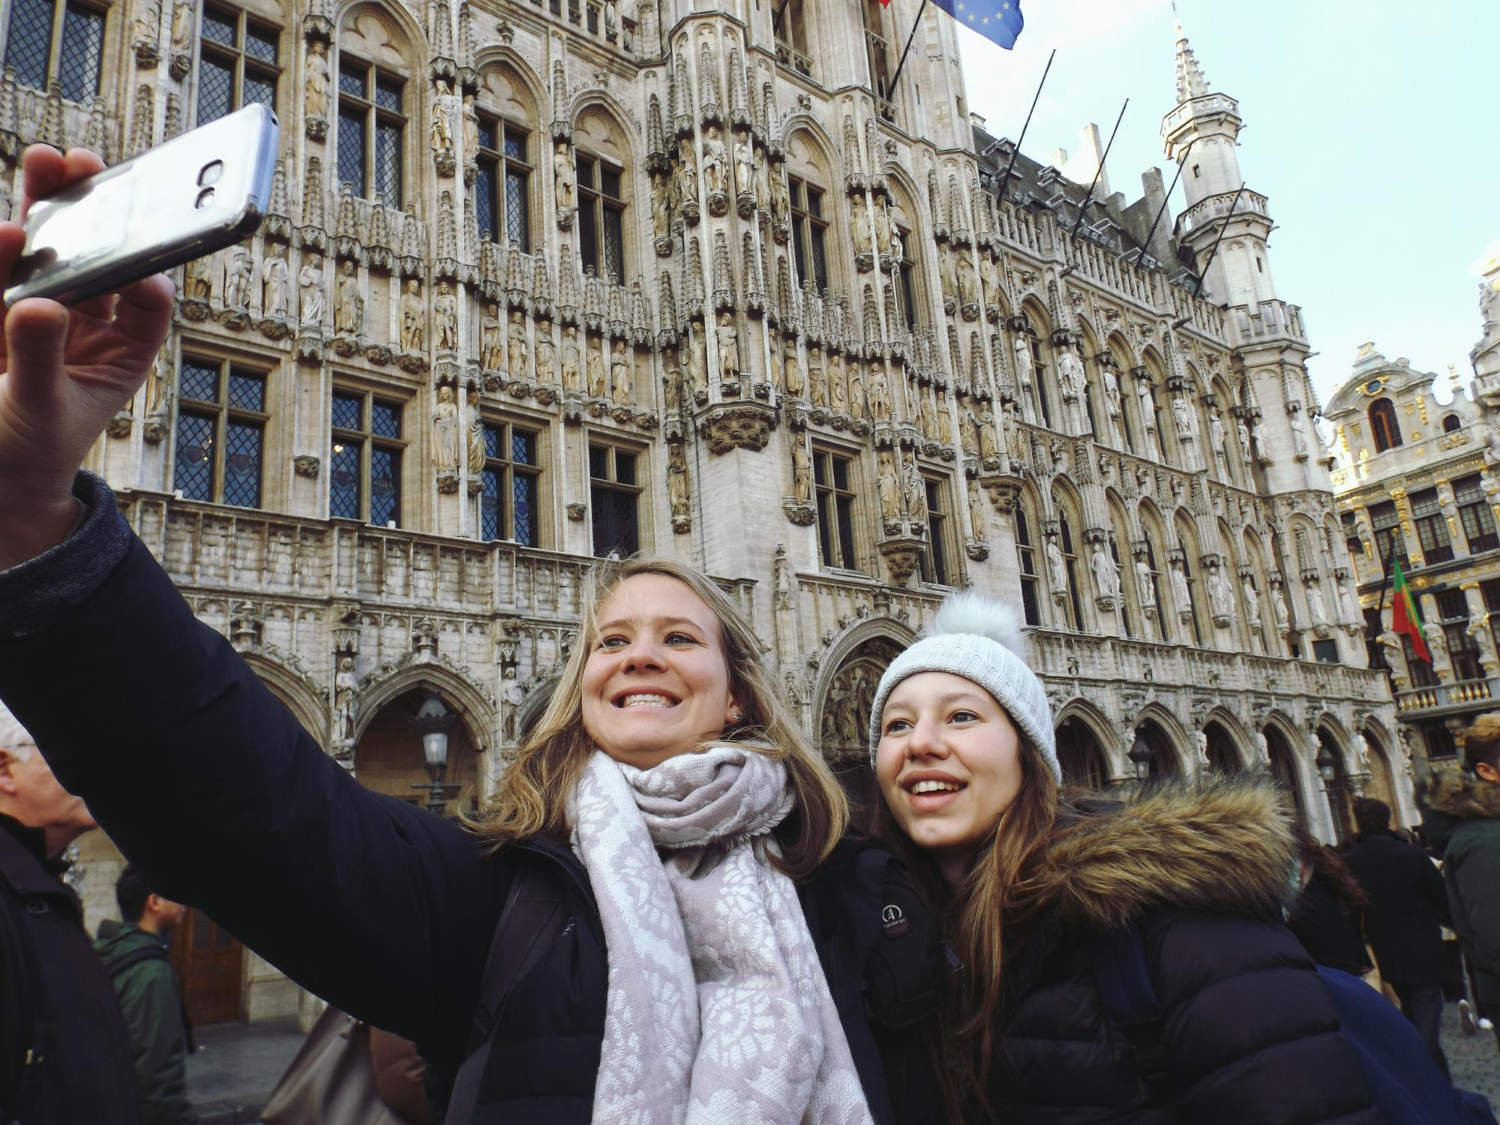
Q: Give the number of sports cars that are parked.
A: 0